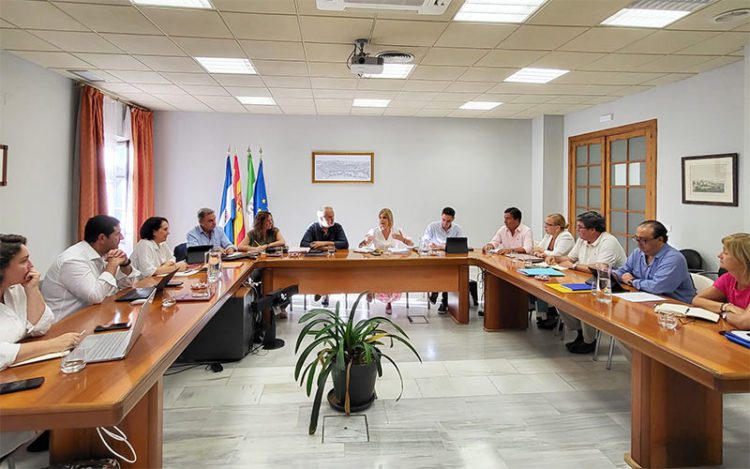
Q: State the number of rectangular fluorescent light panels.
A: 9